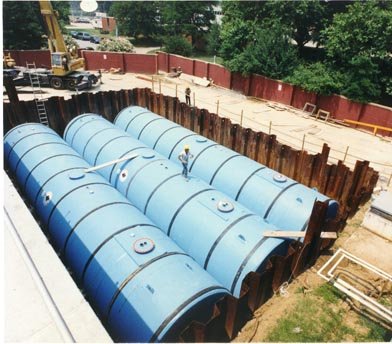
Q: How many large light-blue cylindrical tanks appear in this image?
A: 3